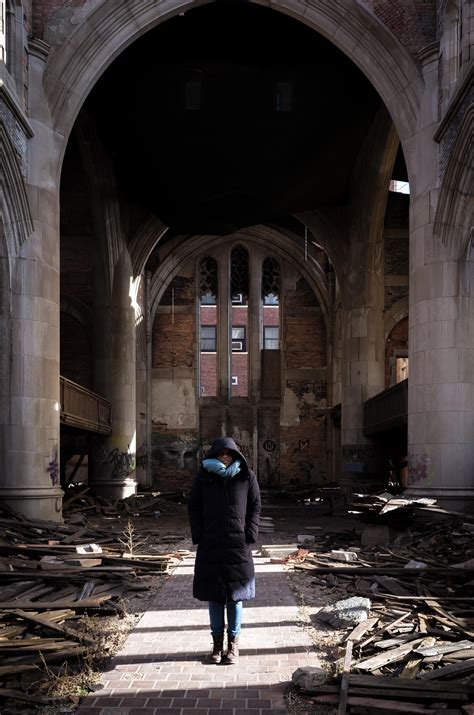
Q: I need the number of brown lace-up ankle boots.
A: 2